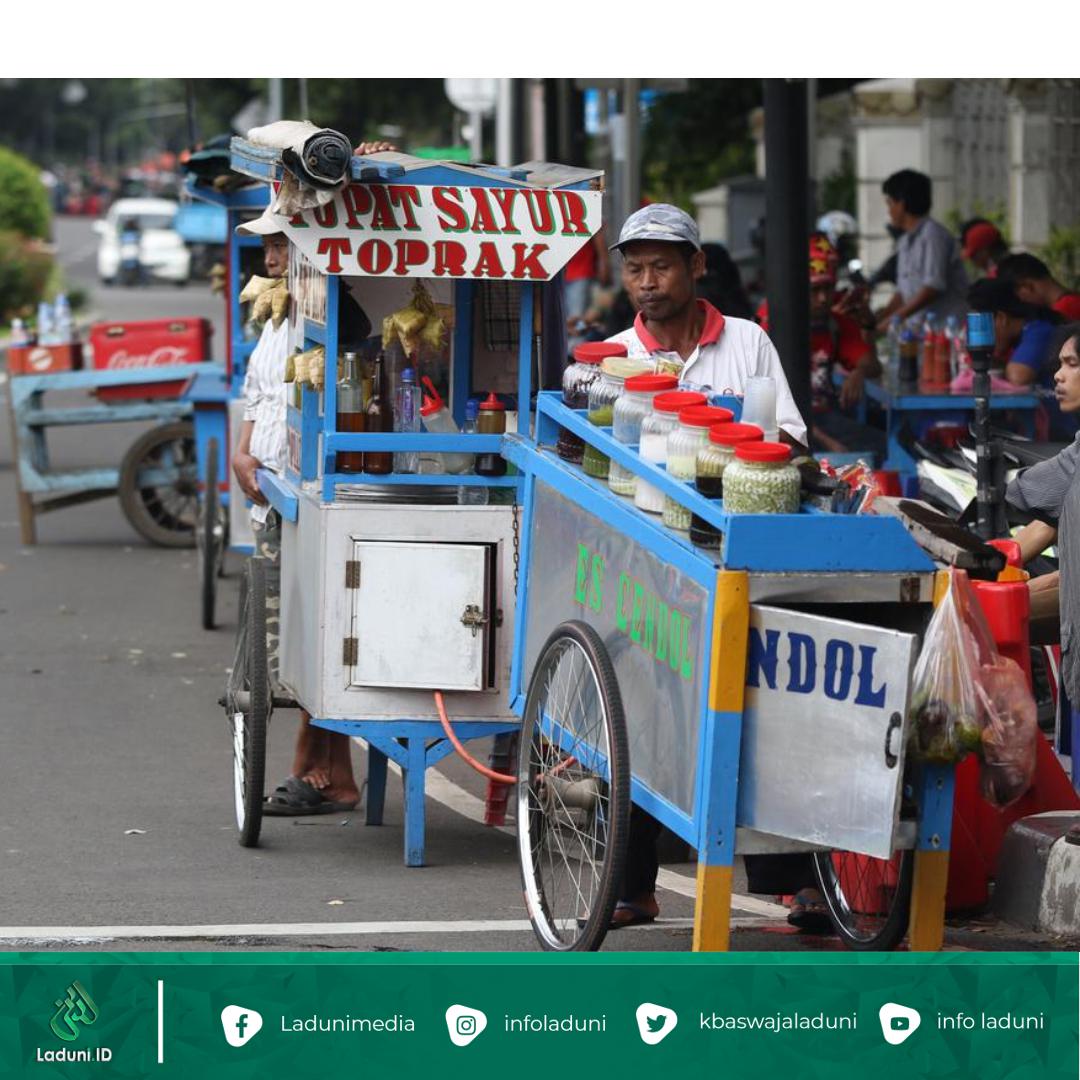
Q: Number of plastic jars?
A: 7